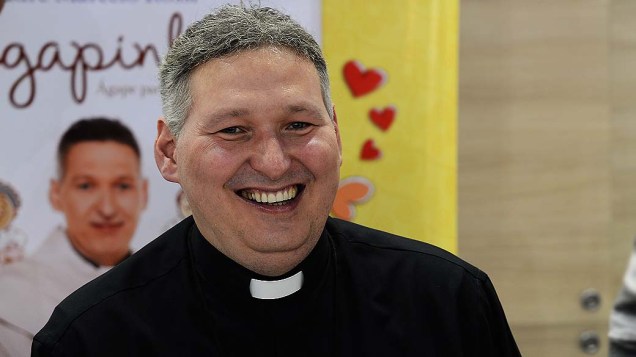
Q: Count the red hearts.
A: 3